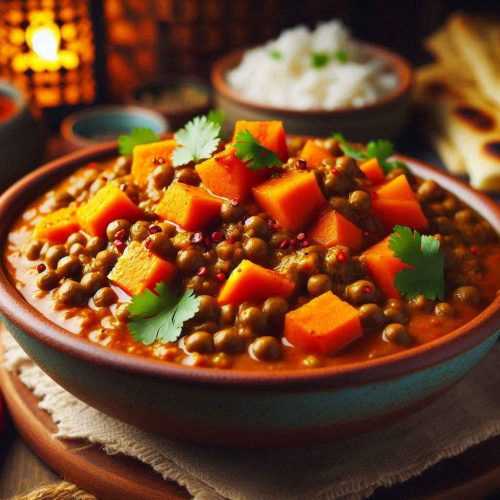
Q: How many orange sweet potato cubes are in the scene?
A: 15